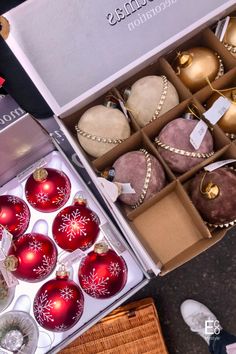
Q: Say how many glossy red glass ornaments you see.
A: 6